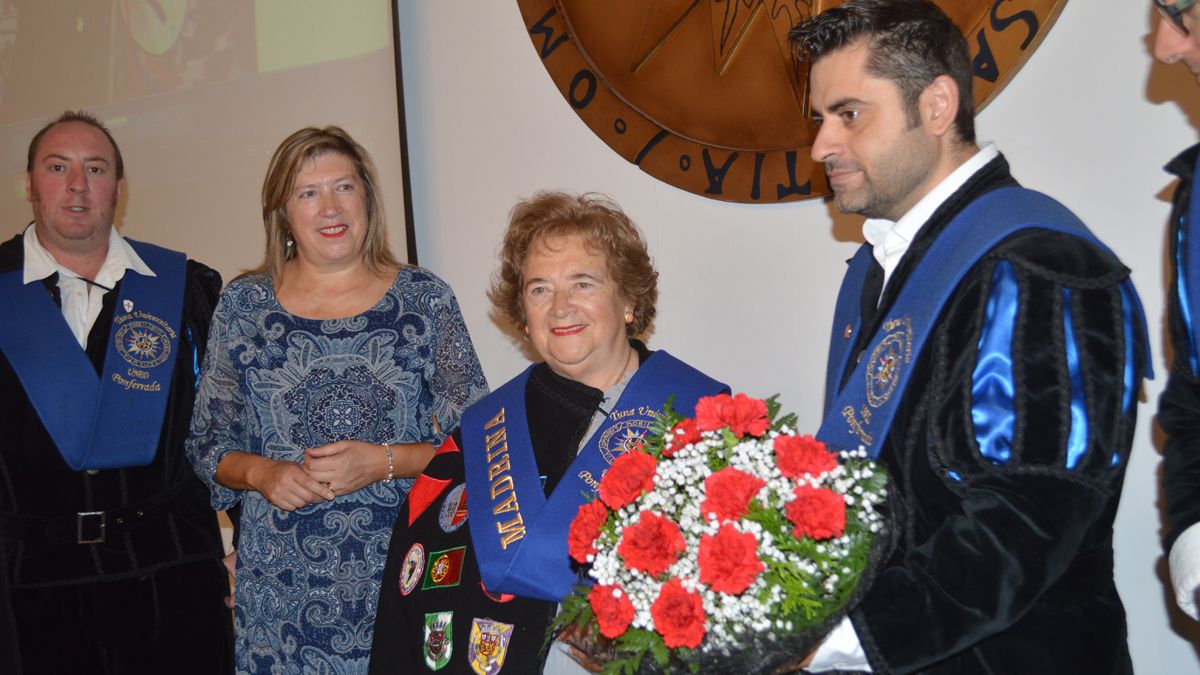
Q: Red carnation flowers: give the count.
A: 12